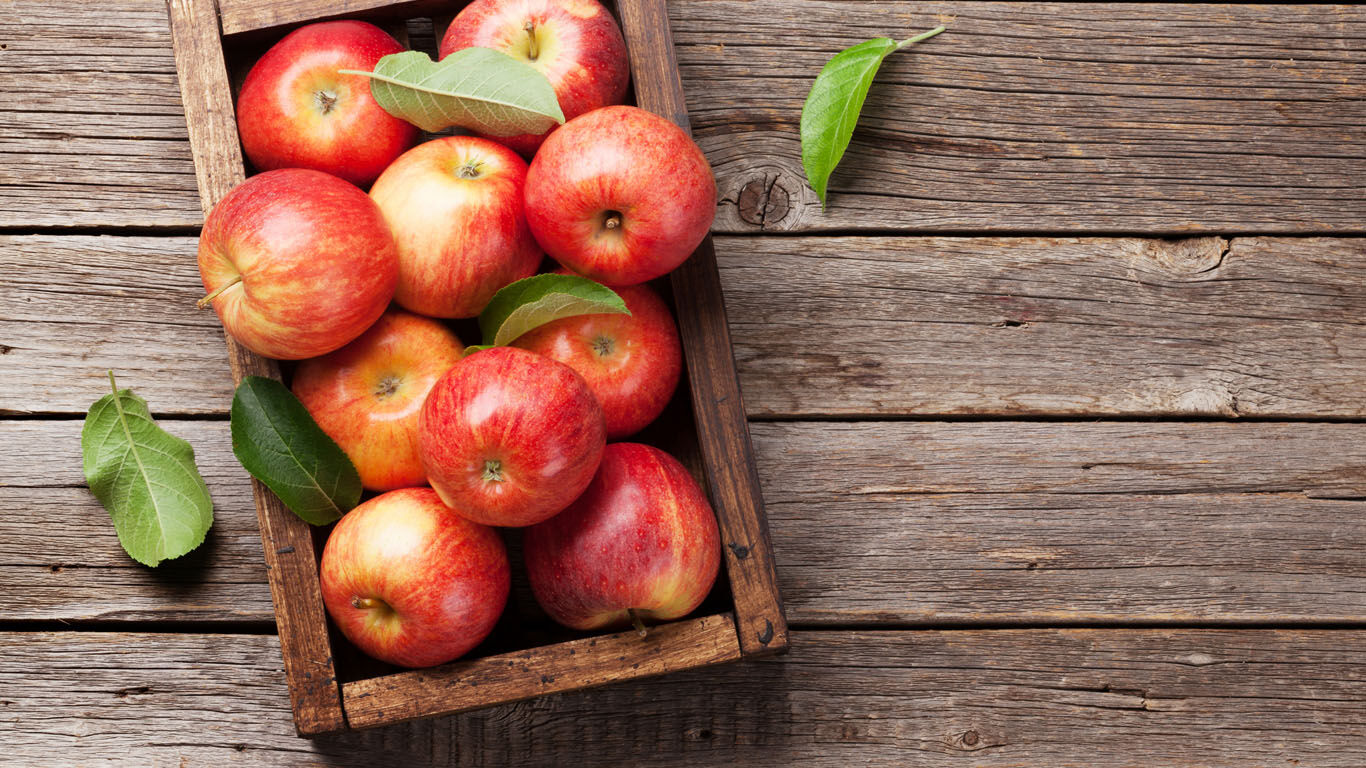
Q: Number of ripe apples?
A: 10